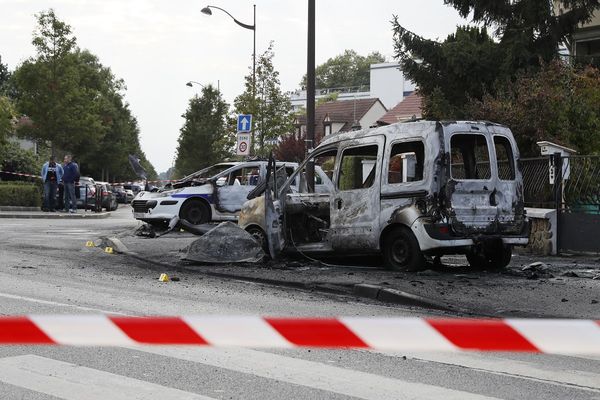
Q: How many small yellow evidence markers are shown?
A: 3